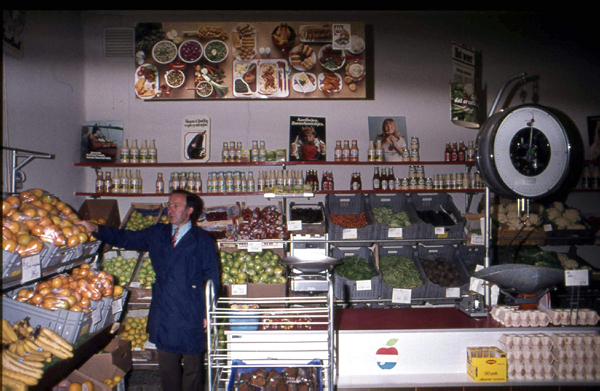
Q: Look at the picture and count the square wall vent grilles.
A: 1